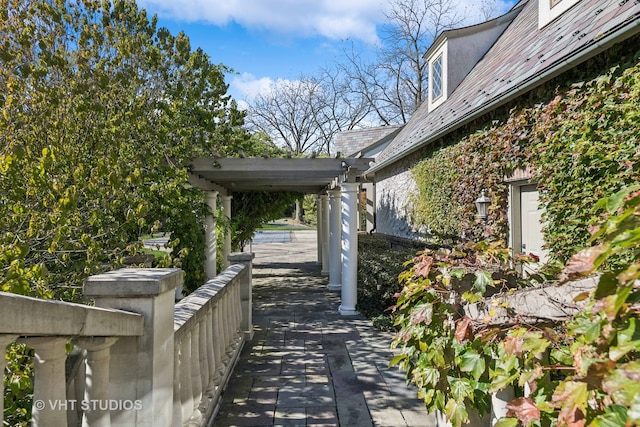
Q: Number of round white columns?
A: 6